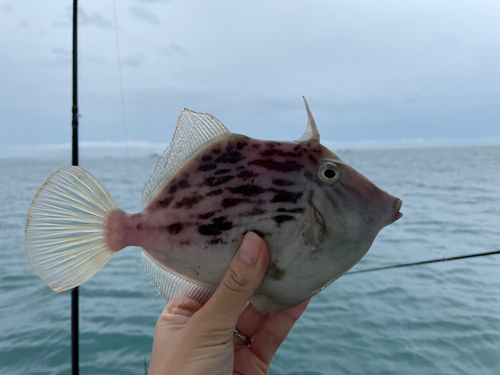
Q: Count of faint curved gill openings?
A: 1